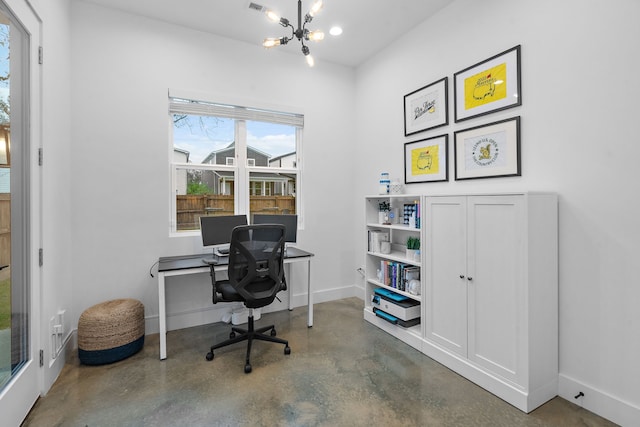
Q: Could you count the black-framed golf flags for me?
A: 4